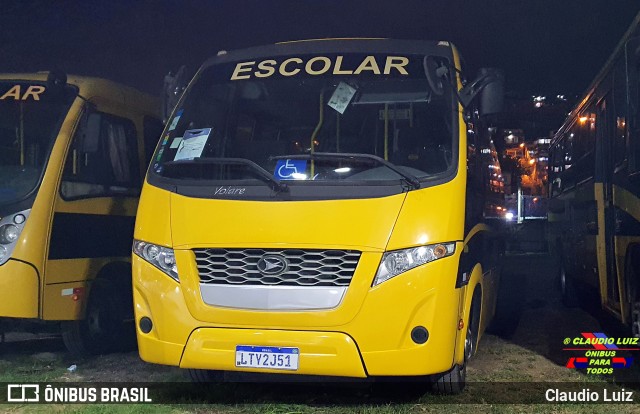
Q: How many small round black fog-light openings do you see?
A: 2